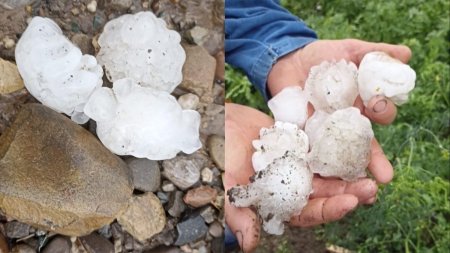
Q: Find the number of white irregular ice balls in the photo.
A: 9